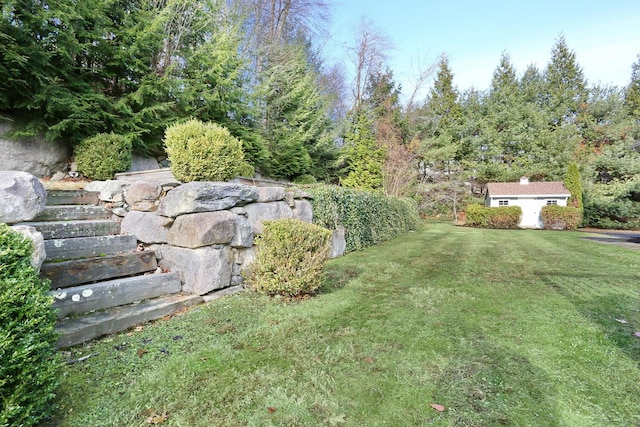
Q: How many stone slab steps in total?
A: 7